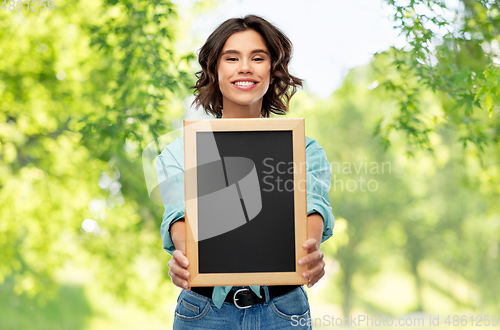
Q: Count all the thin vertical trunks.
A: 2